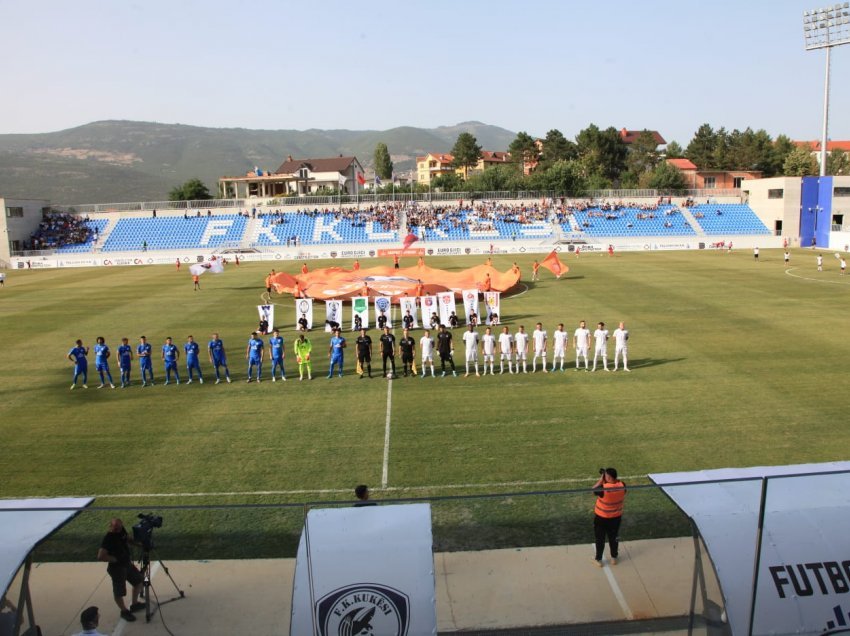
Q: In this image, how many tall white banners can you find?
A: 10